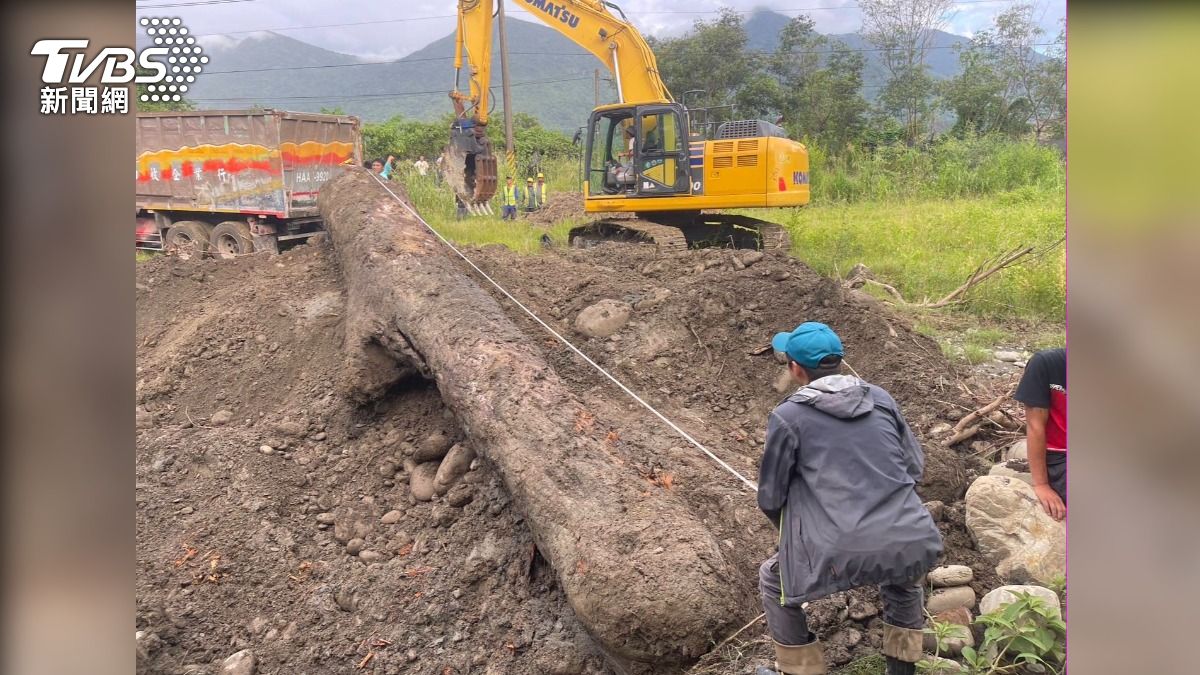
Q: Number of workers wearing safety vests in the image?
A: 3